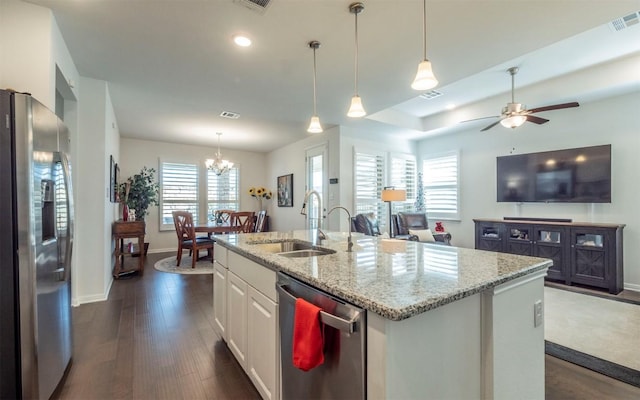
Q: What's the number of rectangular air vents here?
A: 4